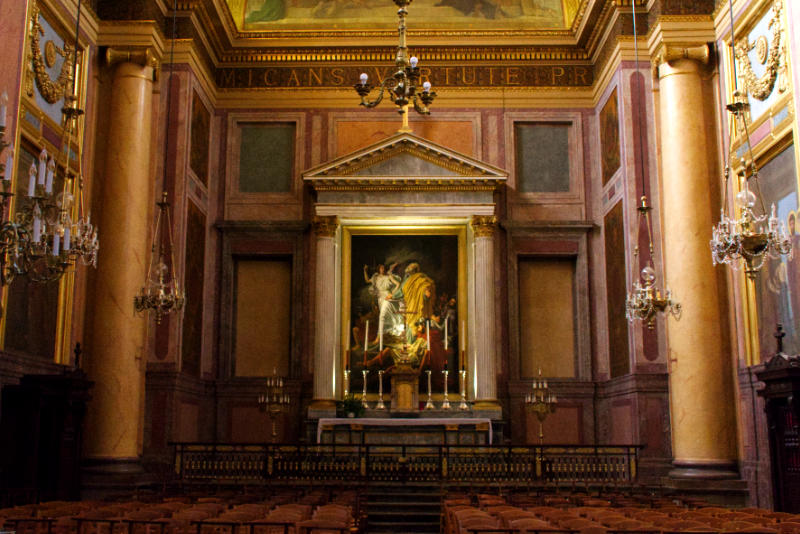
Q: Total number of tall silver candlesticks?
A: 6